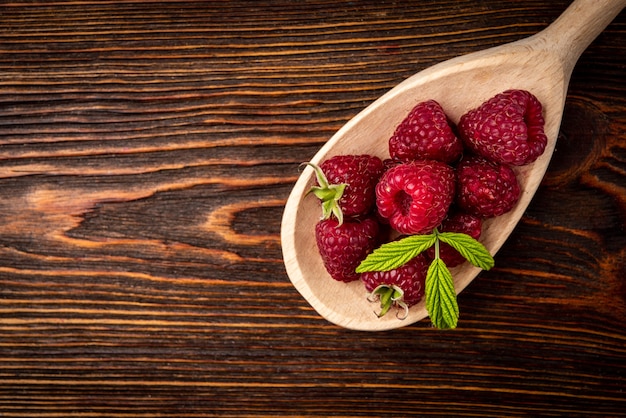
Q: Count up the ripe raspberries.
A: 8